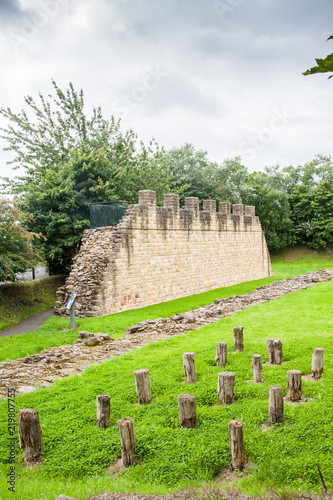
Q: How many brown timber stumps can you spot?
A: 15